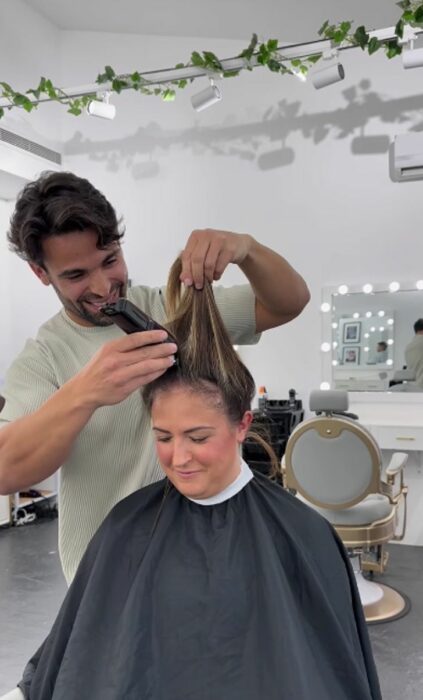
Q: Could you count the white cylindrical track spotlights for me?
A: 4